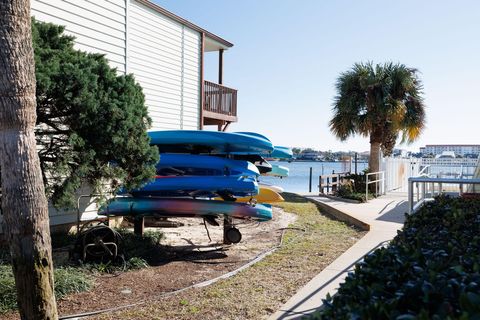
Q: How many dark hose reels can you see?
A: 1